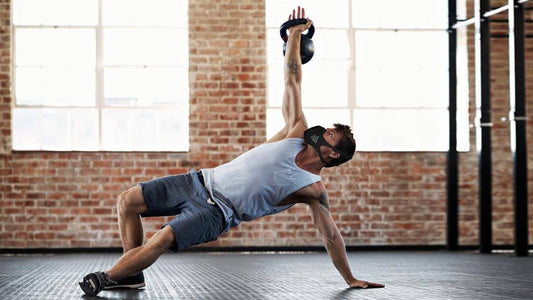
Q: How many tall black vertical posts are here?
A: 3